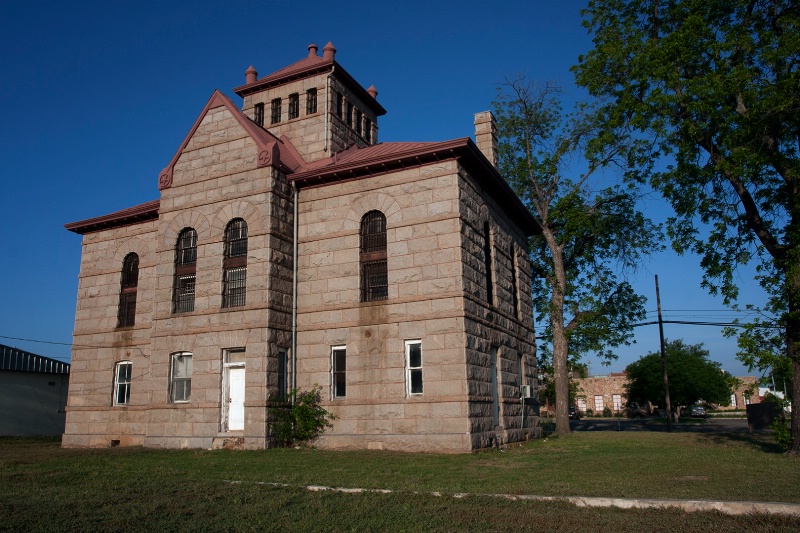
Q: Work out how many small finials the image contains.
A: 4